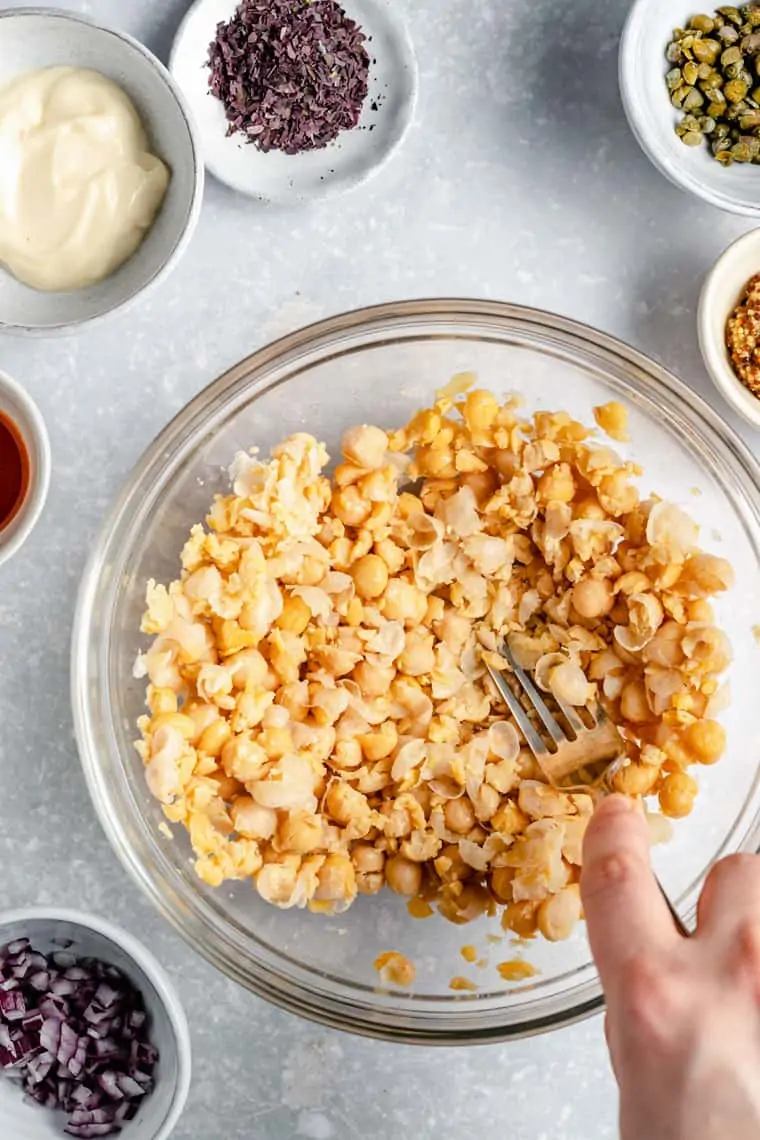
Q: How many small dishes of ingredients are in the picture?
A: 6